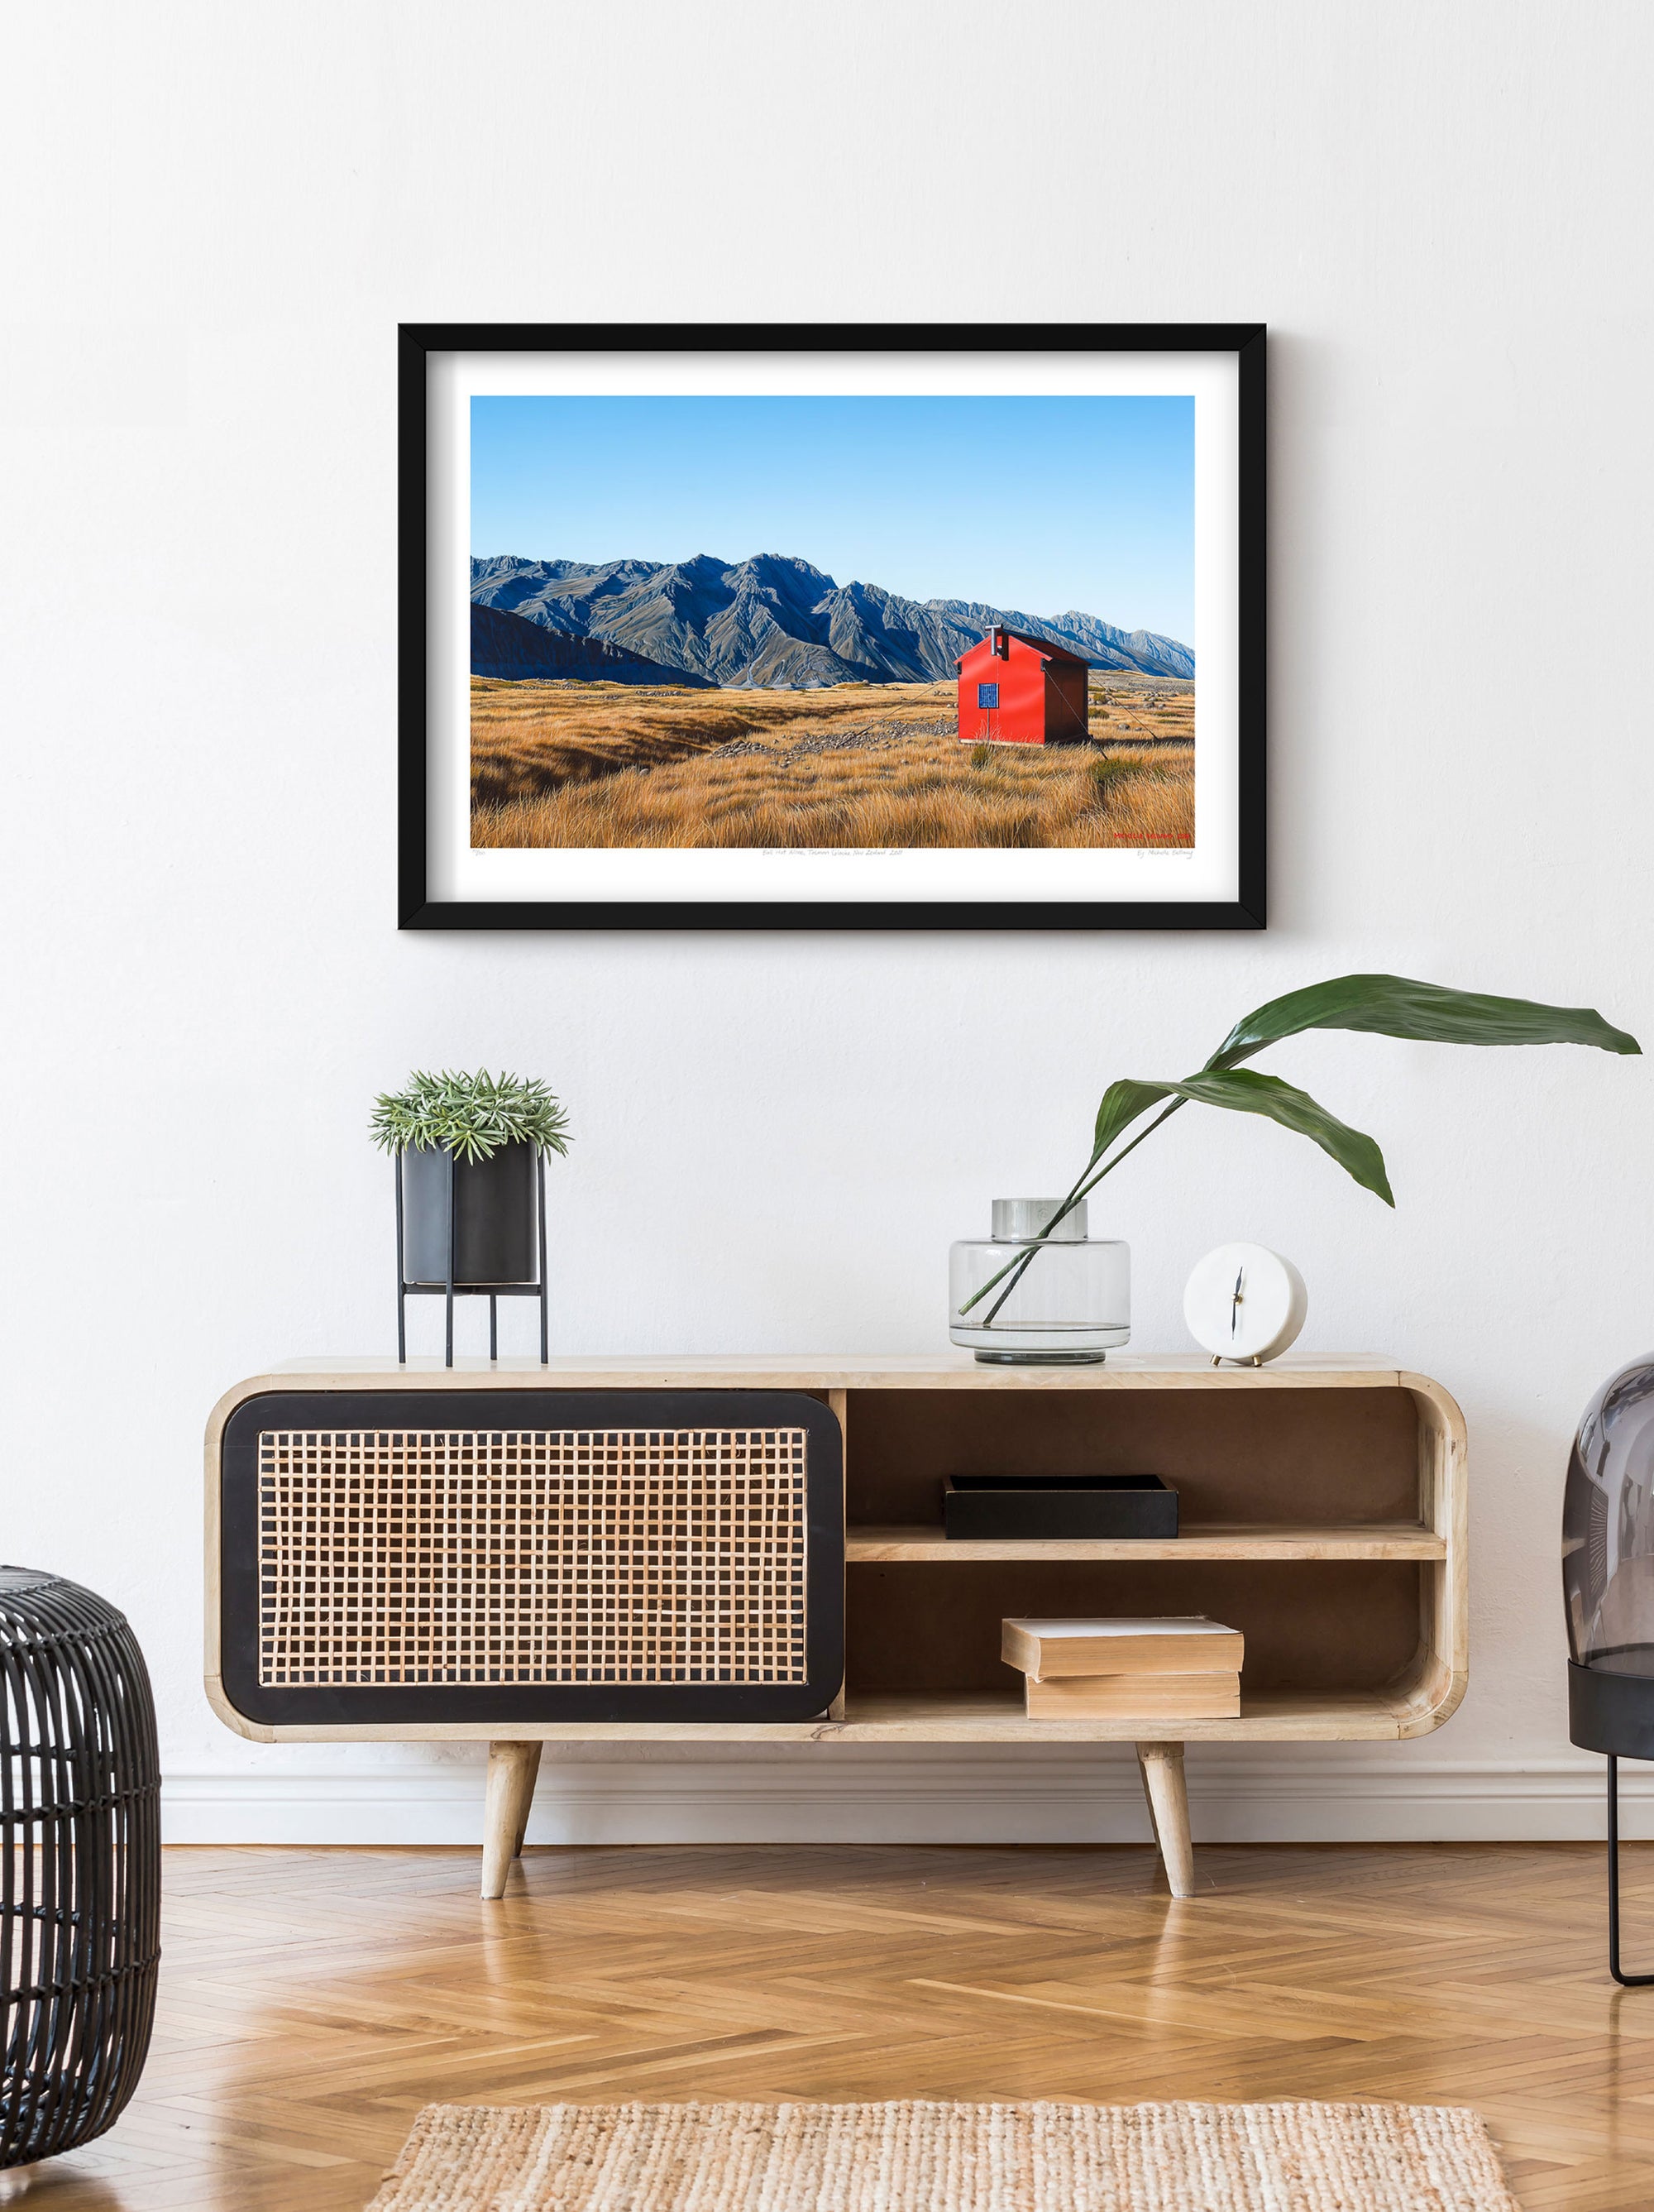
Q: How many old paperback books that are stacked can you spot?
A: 2